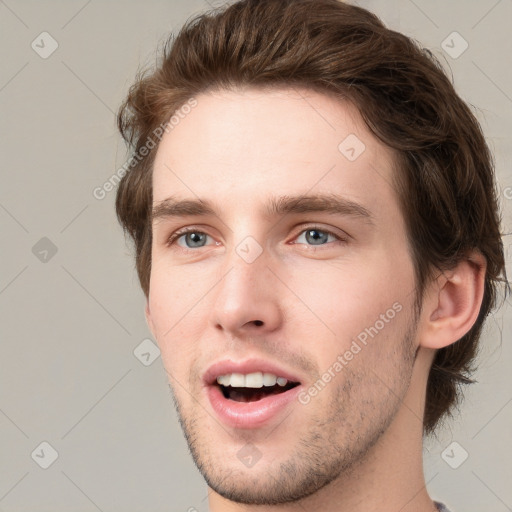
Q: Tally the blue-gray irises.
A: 2